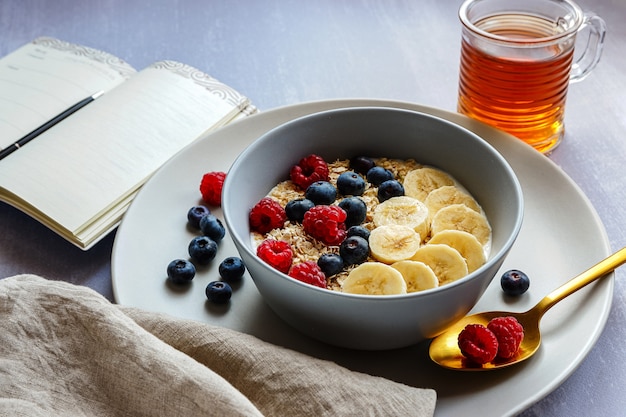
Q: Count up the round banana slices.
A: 9